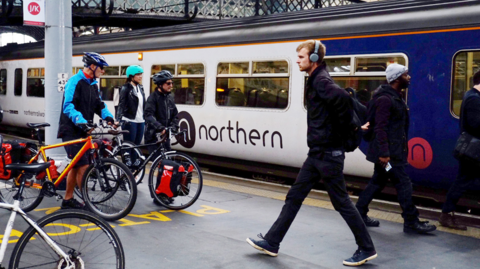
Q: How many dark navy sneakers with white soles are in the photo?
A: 2